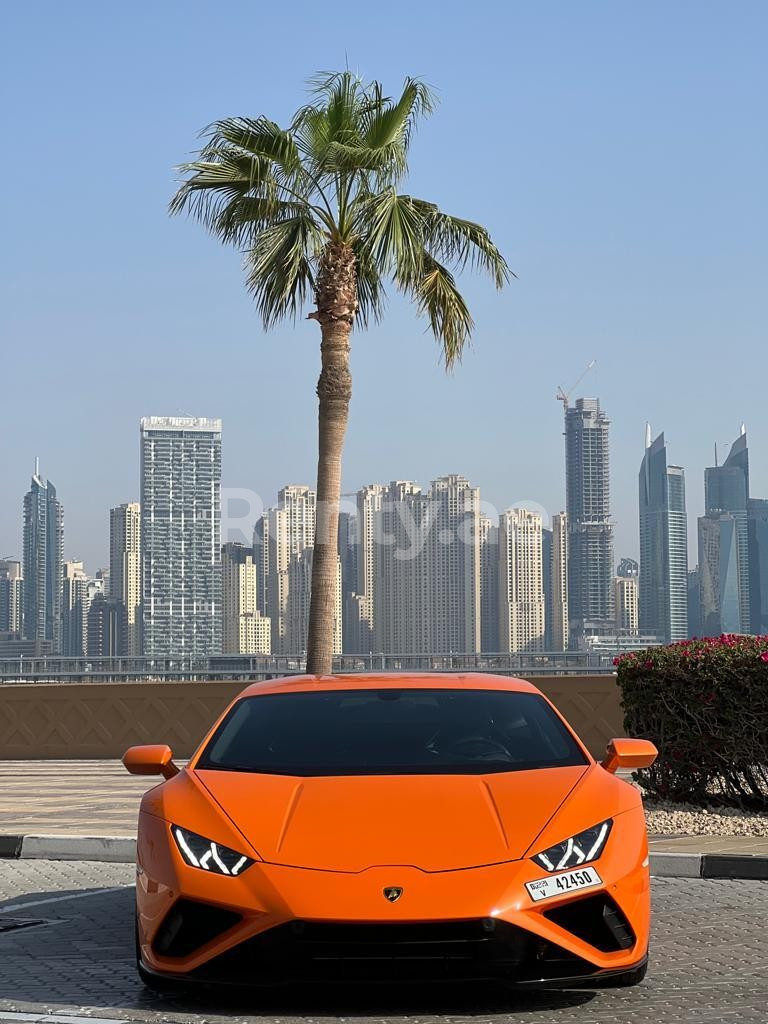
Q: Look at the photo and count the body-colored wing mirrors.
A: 2